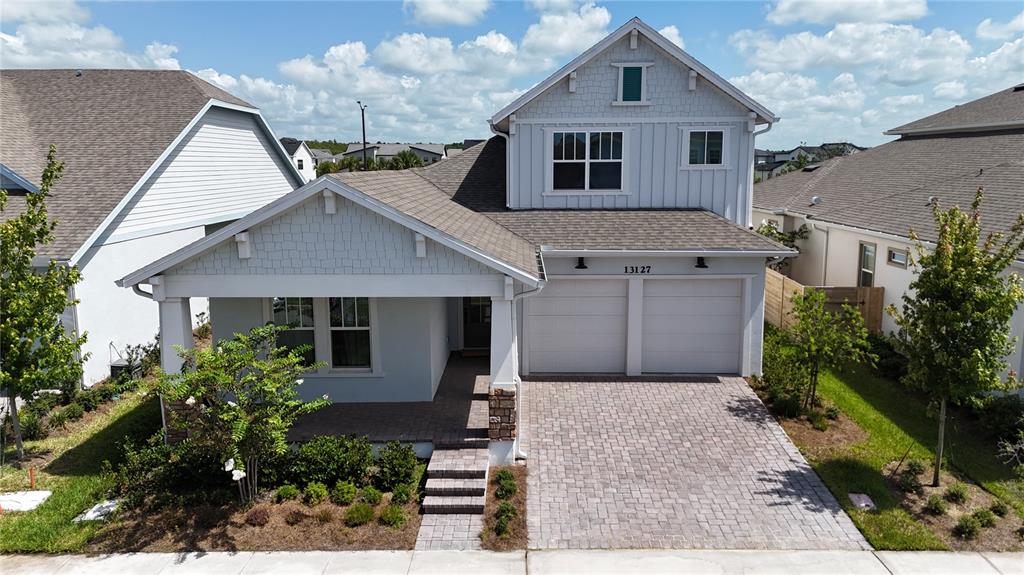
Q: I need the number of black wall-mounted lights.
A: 2